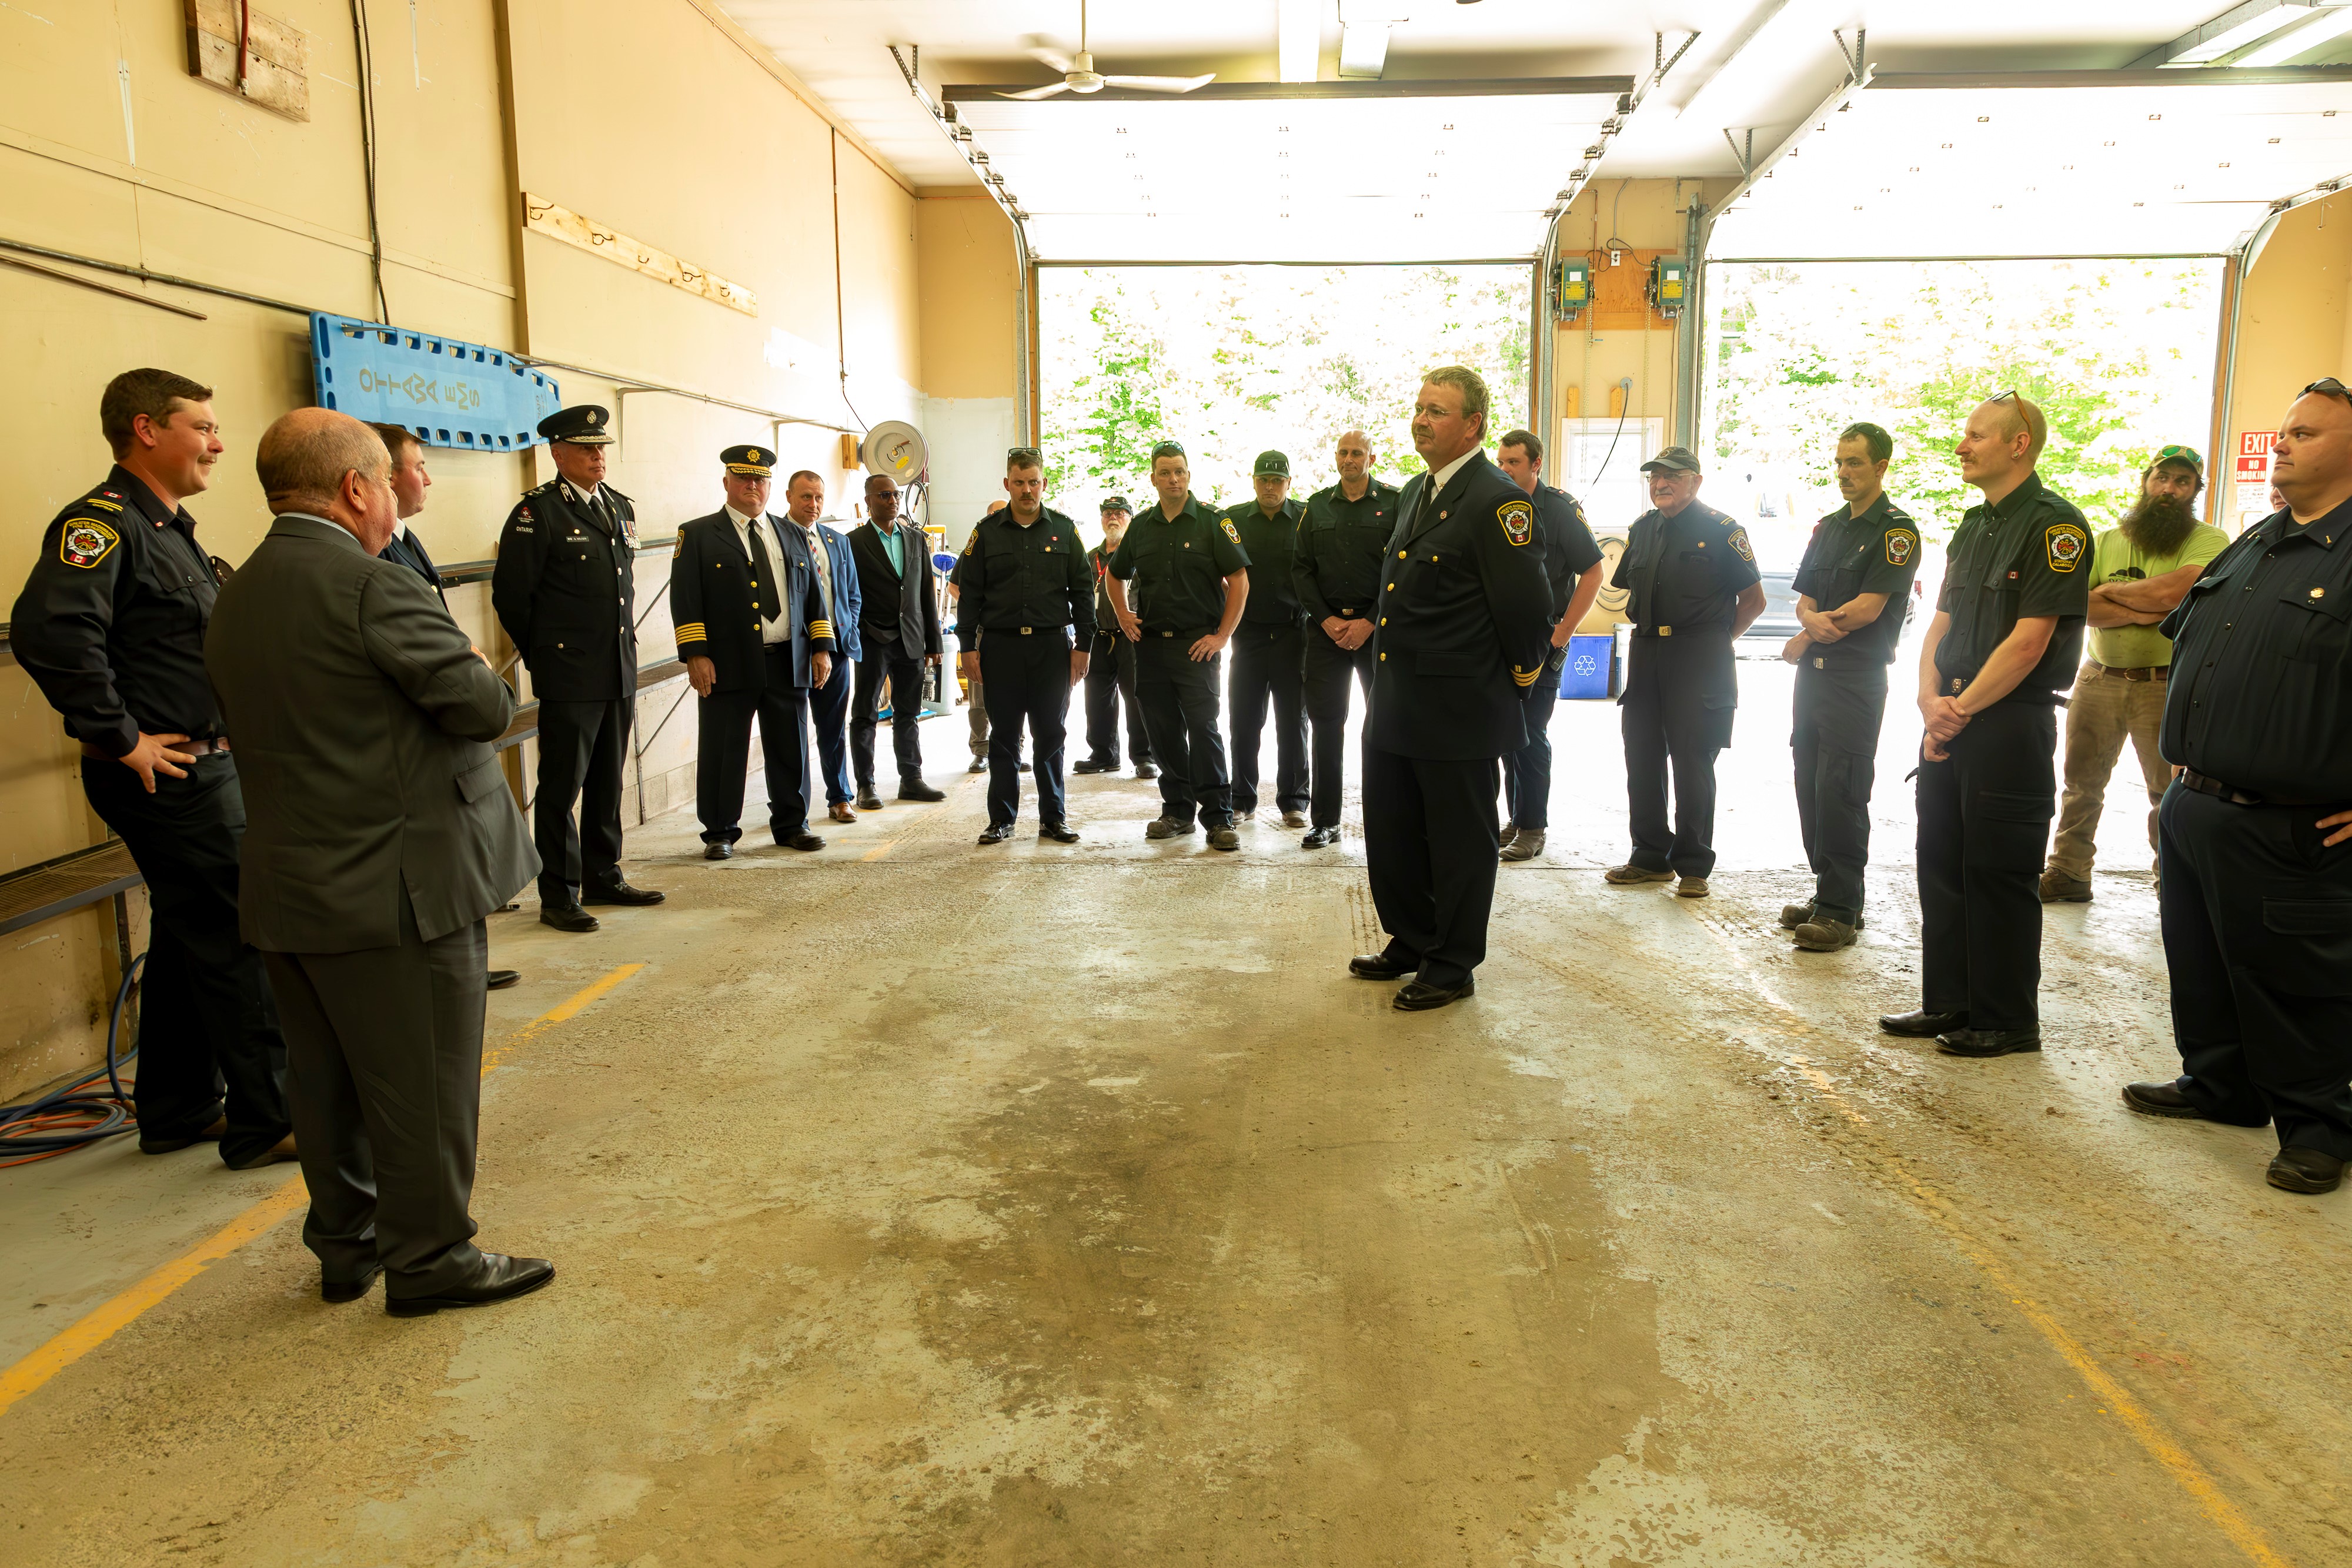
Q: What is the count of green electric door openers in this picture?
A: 2